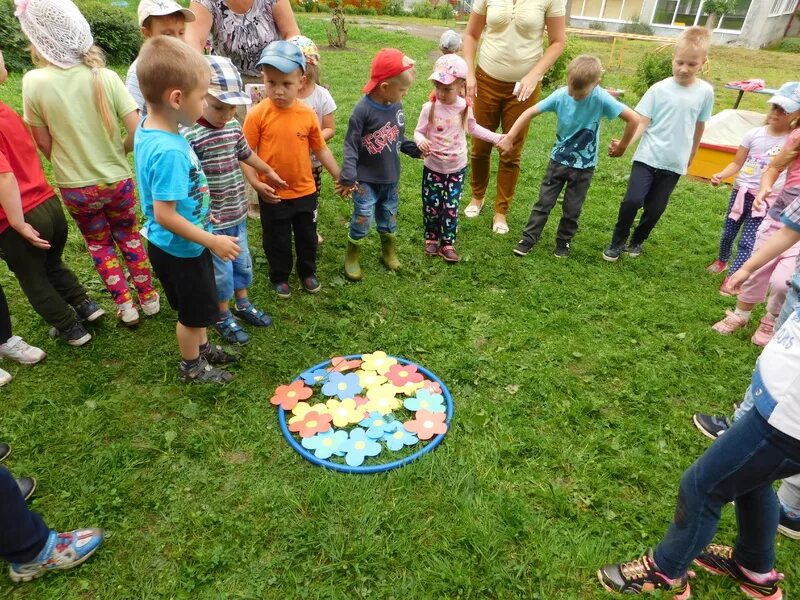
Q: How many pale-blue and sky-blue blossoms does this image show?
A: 7